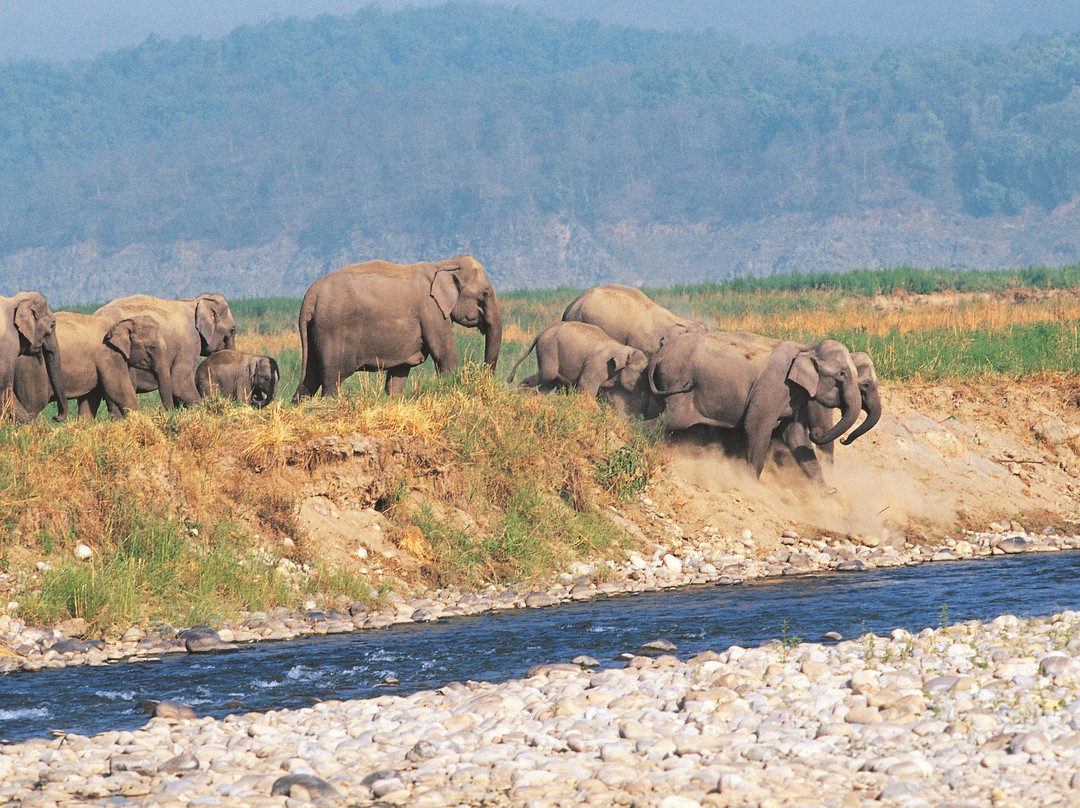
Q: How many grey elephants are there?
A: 9